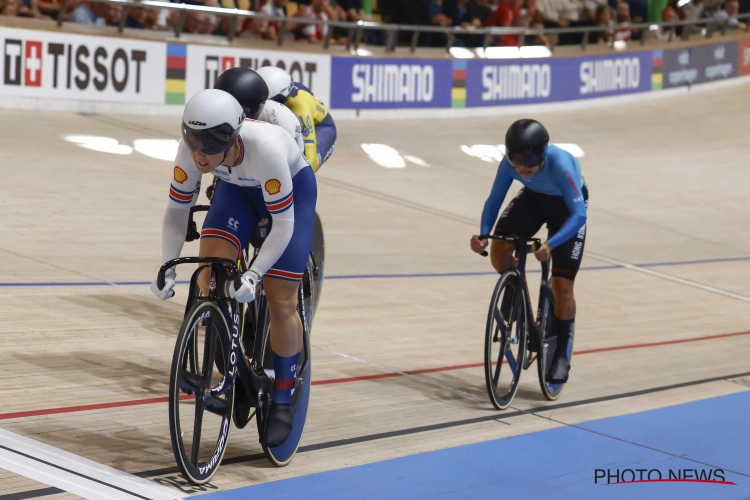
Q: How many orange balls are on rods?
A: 0